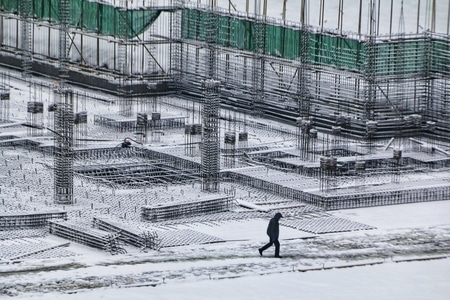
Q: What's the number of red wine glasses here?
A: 0